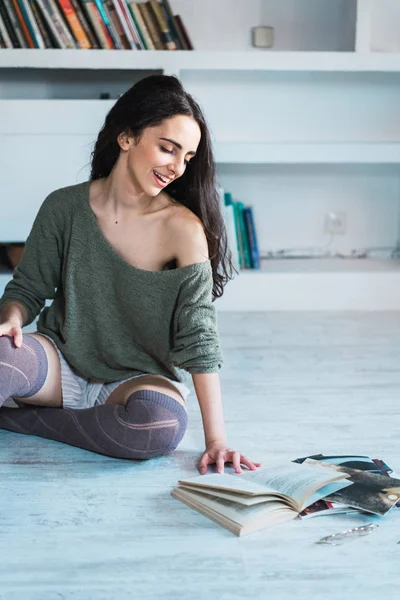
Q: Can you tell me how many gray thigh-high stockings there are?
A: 2